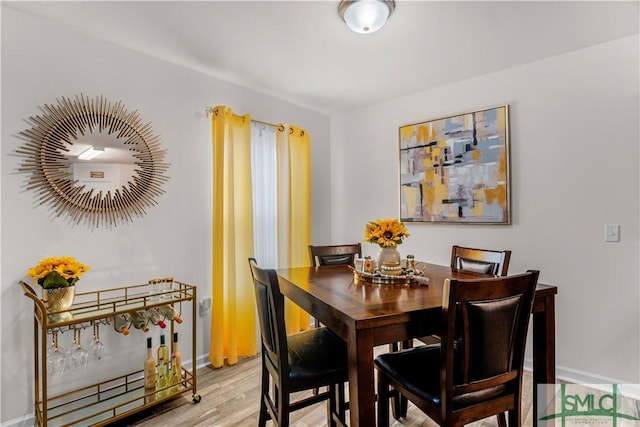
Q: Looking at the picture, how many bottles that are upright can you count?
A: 5